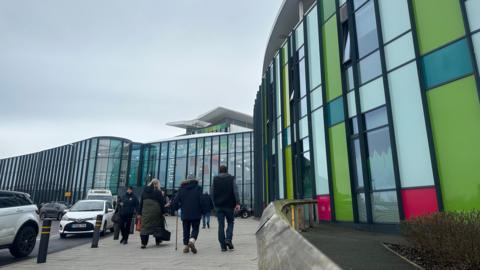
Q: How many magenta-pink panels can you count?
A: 2